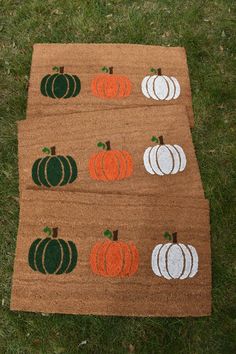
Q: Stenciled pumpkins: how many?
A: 9